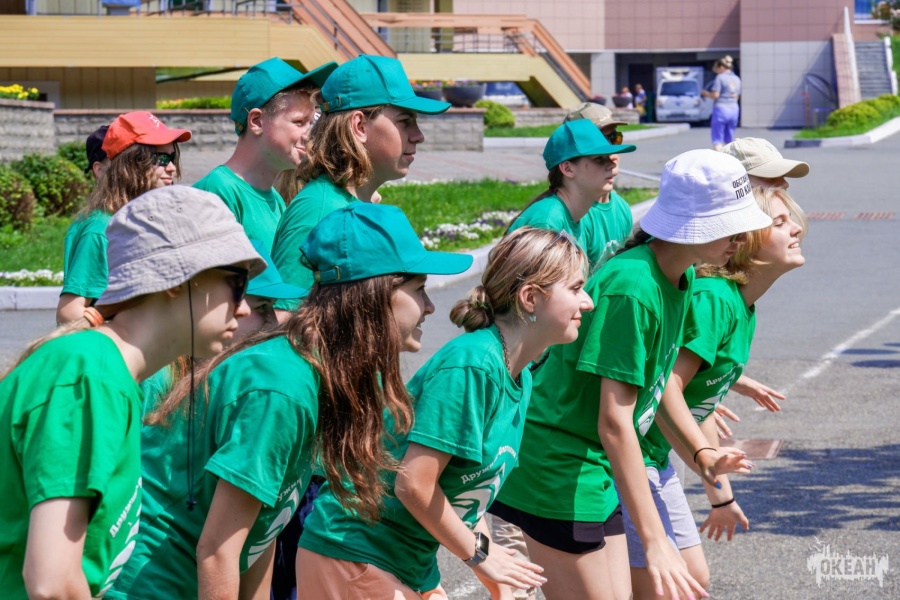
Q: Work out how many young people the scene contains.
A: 13